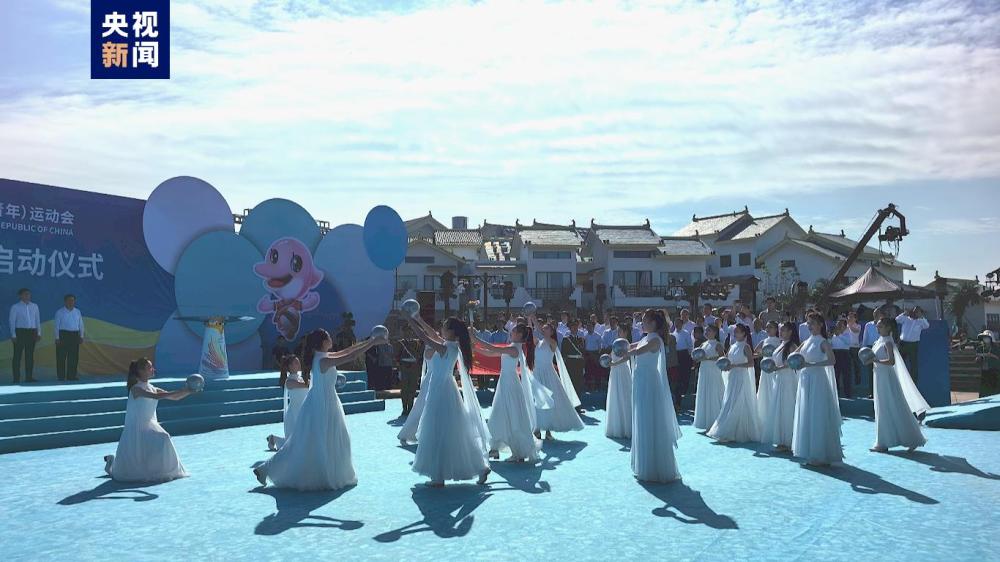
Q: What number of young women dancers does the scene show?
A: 15